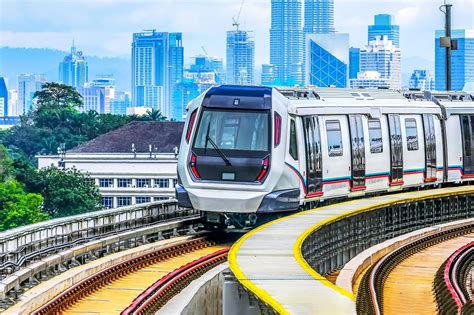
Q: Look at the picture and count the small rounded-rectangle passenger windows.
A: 3